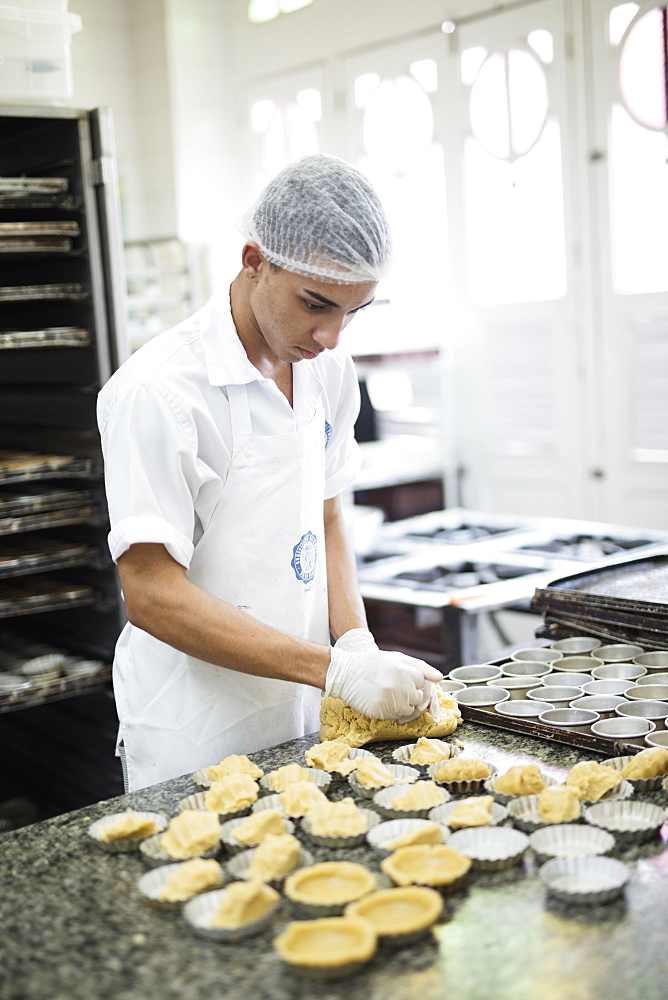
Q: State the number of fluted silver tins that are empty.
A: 4